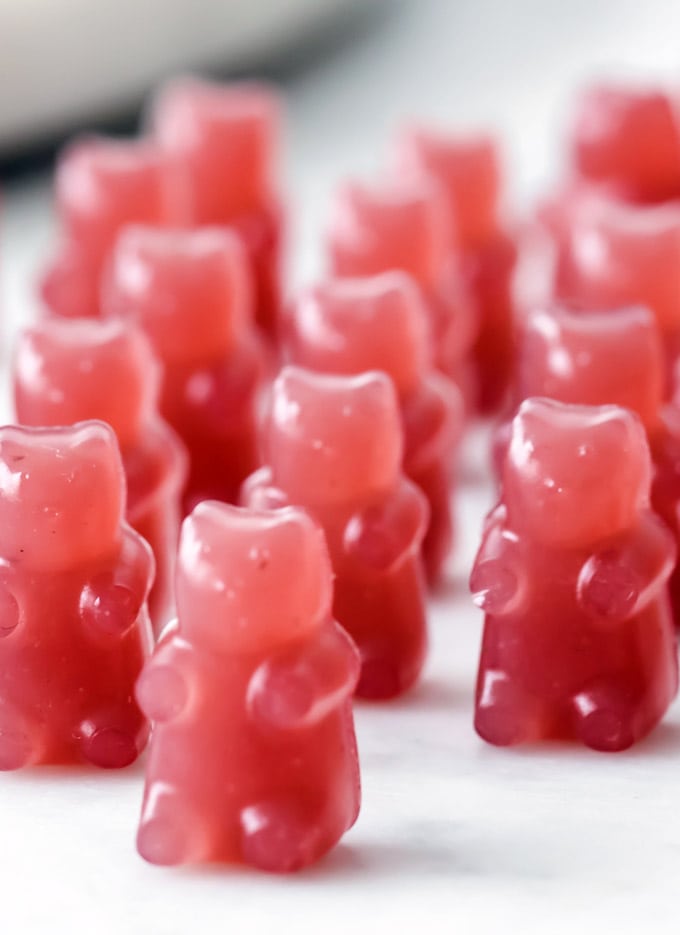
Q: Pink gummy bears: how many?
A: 14